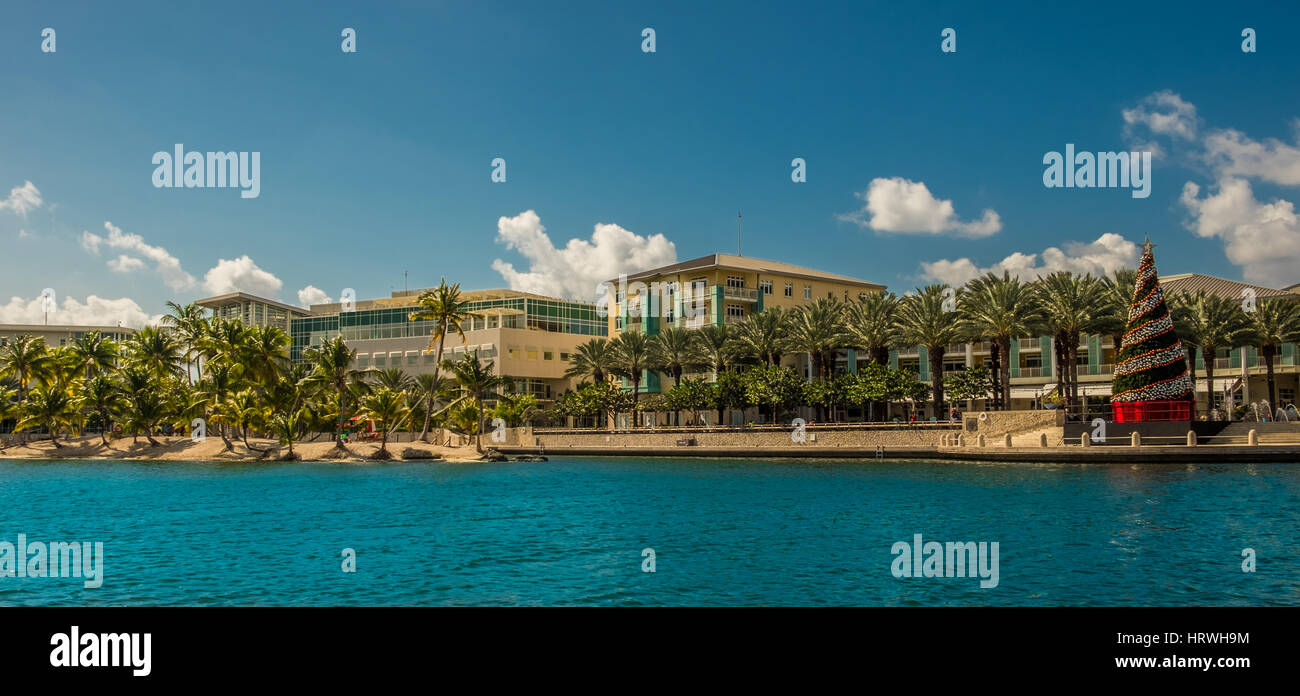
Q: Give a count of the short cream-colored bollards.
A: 10